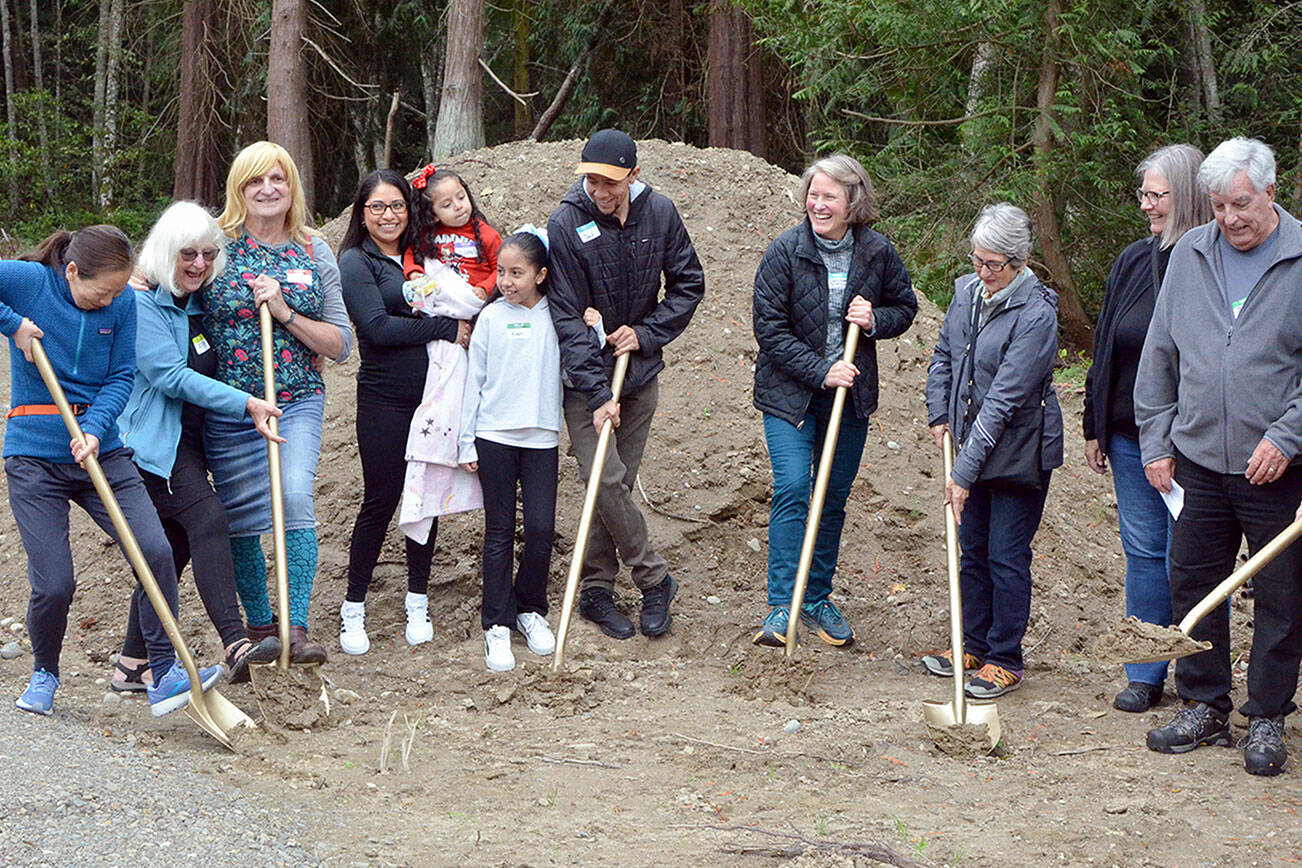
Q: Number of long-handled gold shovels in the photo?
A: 6